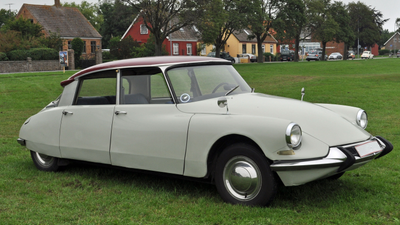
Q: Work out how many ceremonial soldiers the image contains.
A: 0